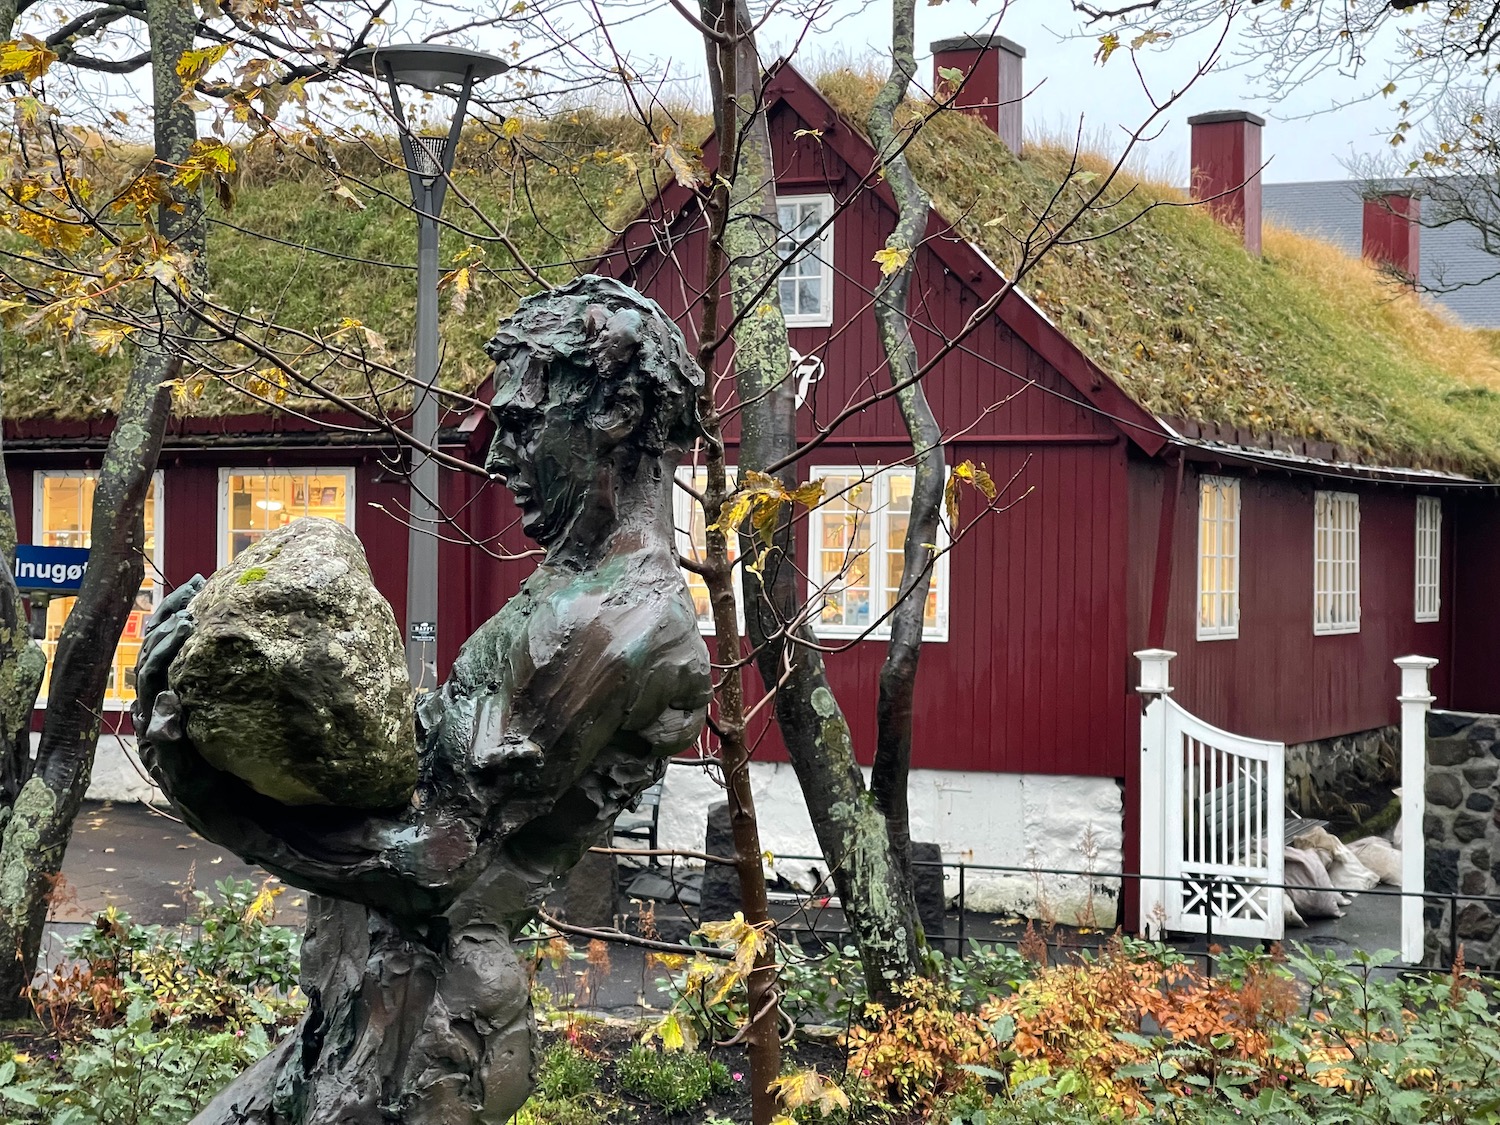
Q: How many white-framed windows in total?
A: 8